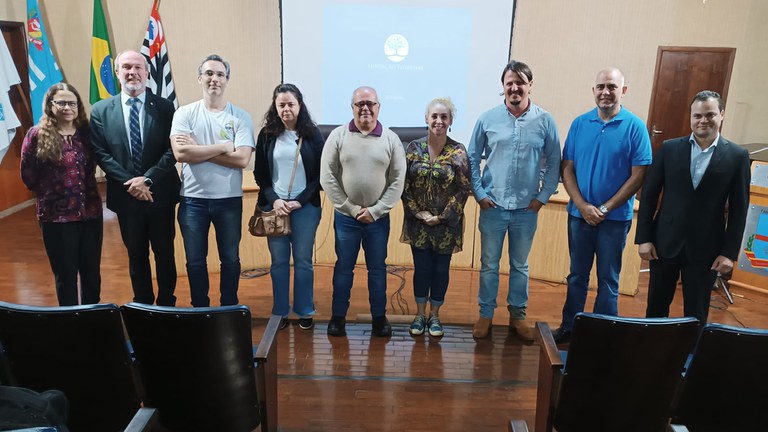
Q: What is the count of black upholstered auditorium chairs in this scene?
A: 4